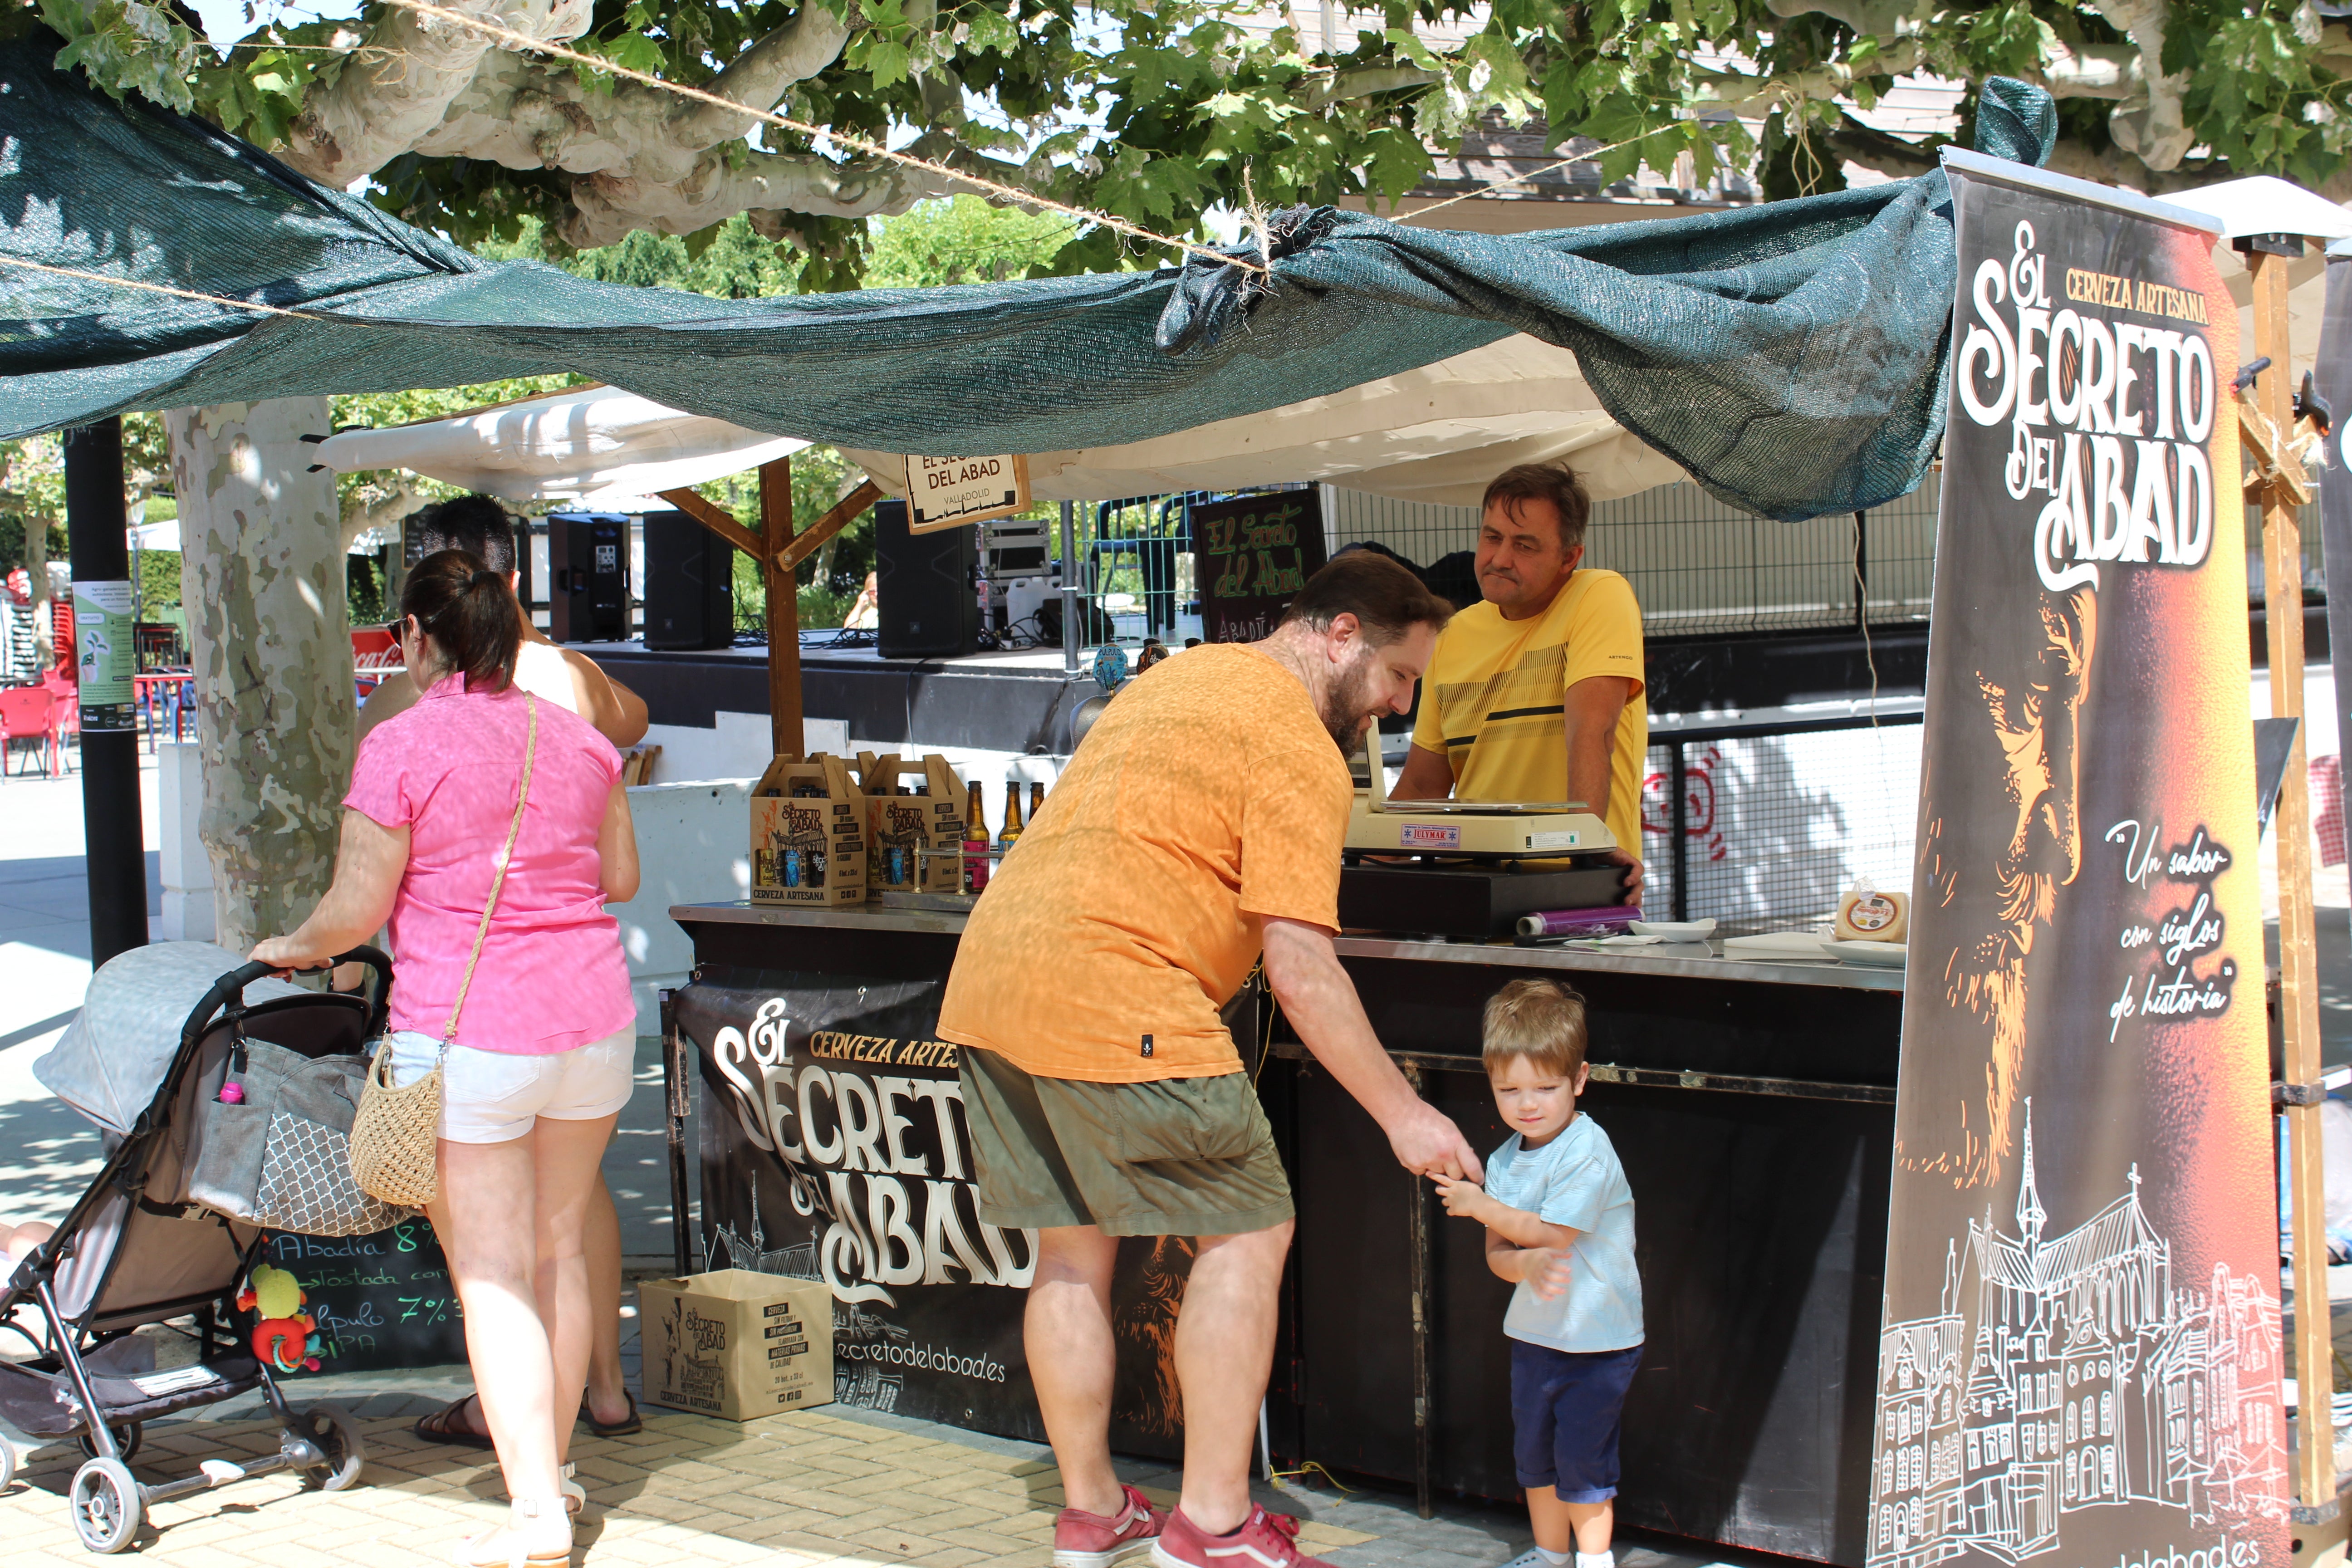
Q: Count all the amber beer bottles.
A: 3